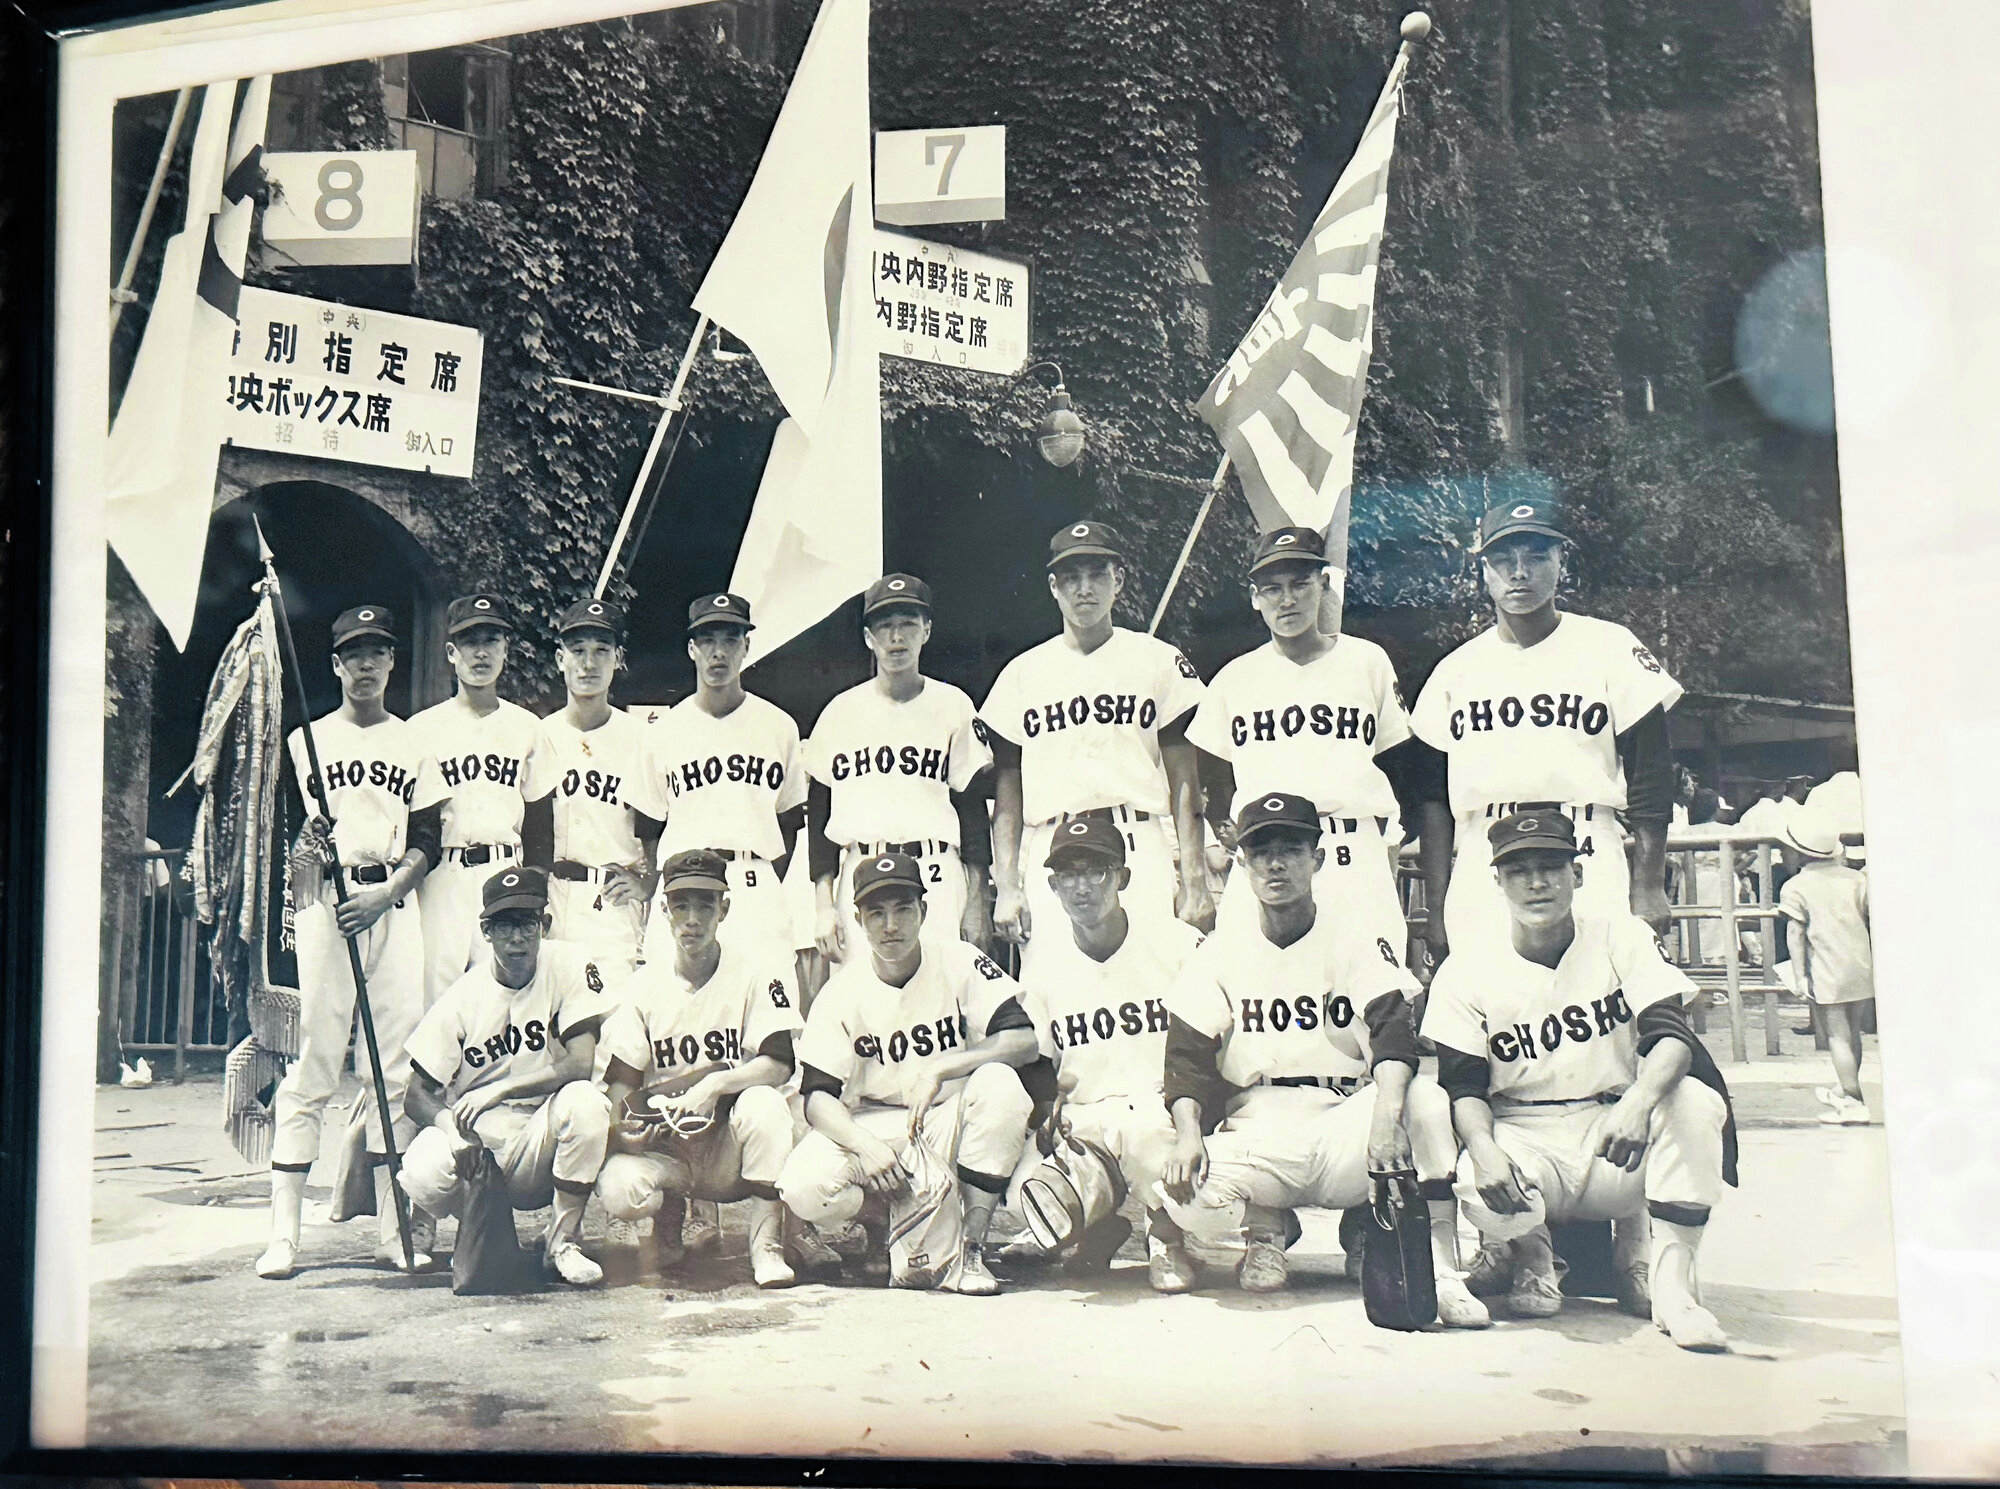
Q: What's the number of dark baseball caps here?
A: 14